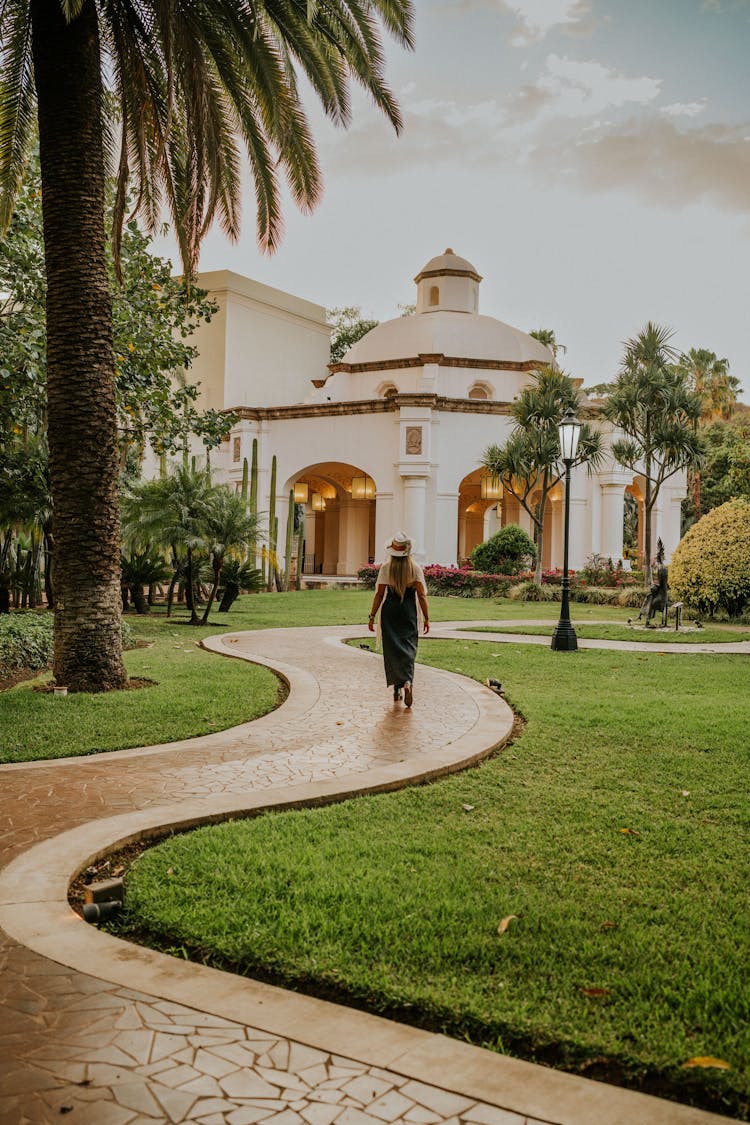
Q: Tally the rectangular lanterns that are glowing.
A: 4